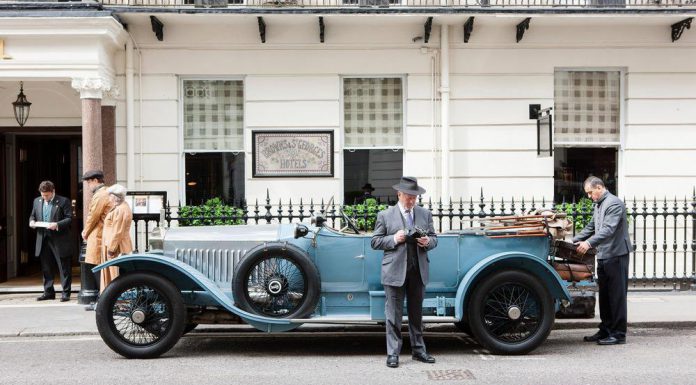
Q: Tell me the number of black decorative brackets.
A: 7